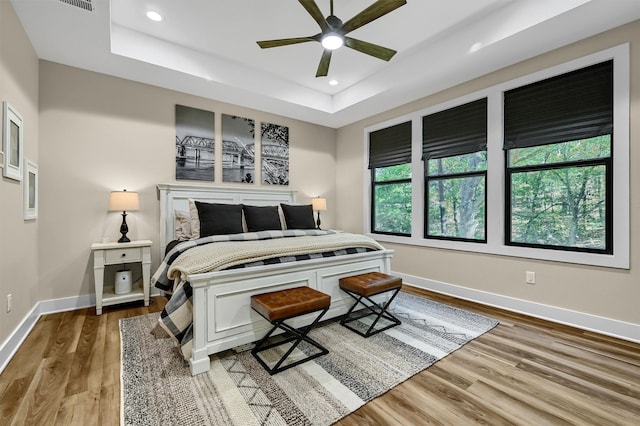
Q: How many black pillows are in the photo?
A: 3